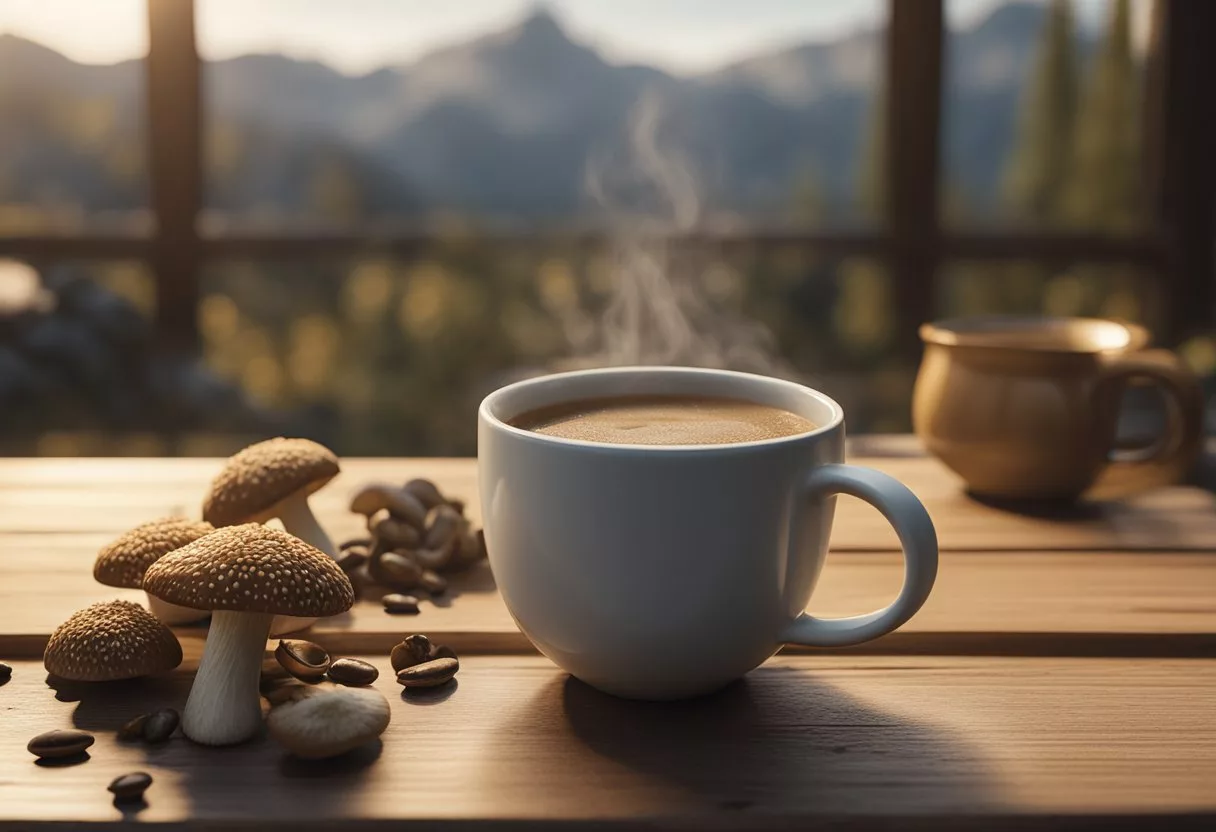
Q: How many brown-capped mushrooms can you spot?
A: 4